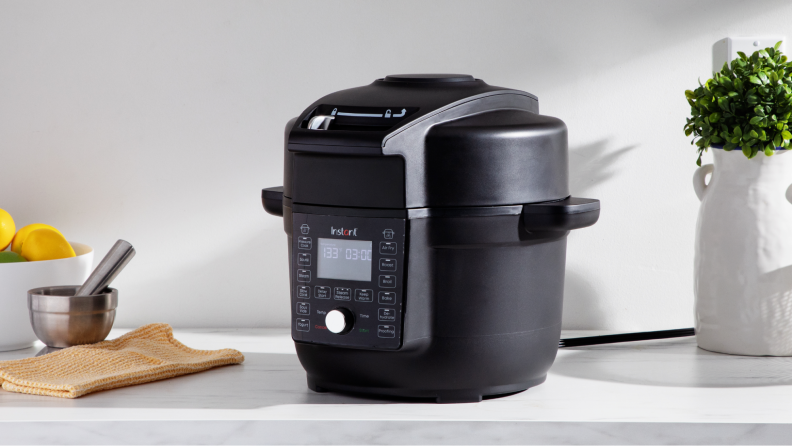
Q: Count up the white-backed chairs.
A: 0